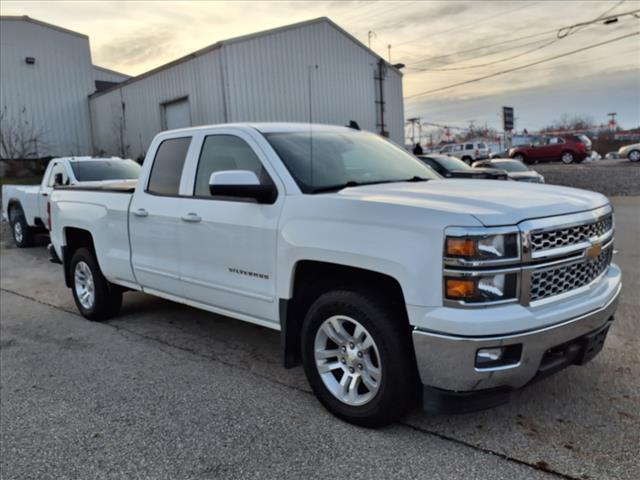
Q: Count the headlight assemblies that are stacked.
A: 2